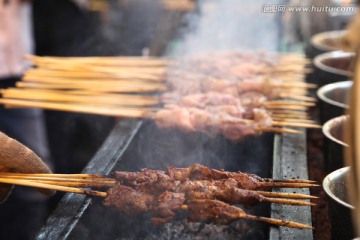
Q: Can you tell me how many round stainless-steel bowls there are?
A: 5